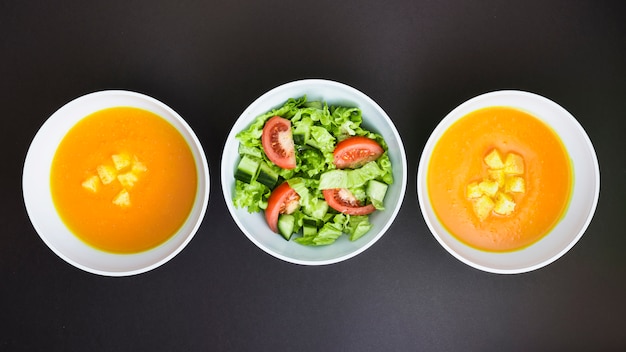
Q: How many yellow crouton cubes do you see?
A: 14